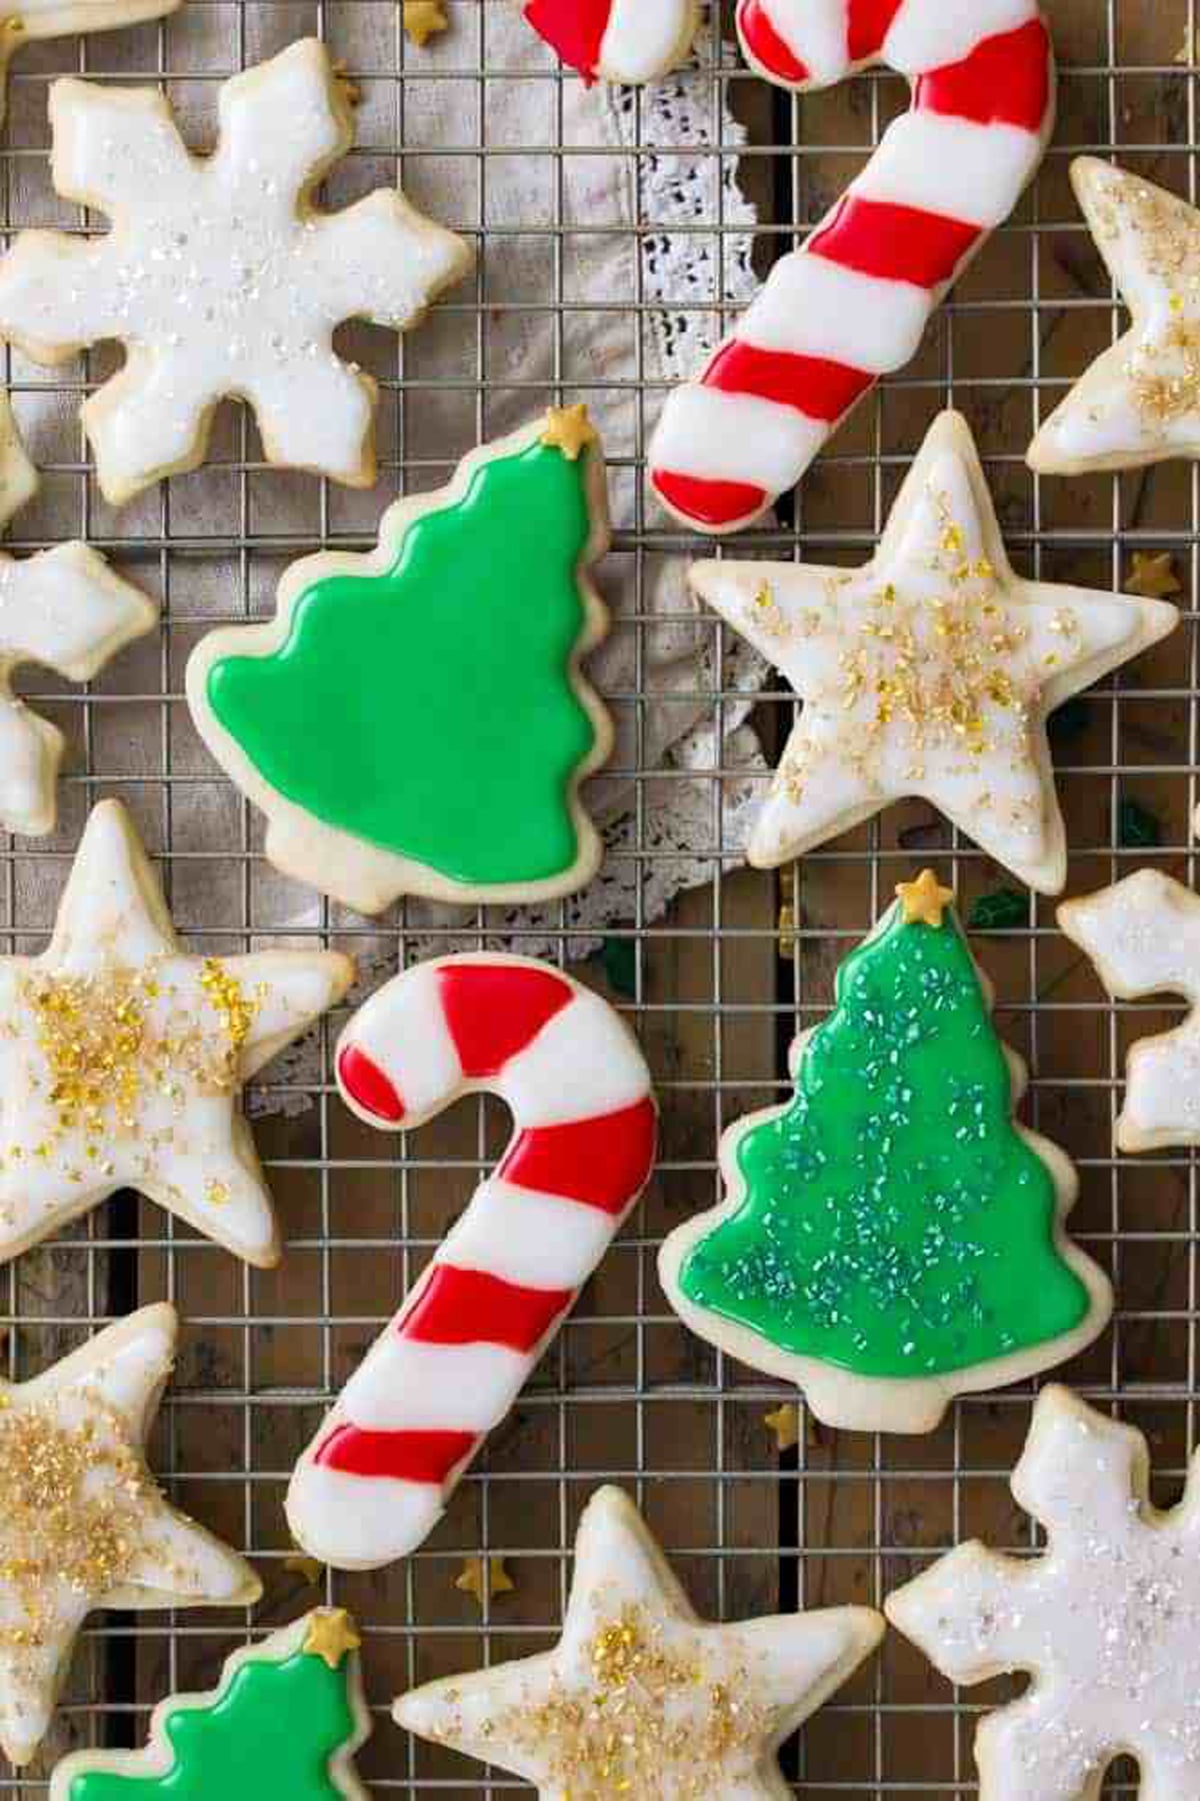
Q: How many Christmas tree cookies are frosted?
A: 3